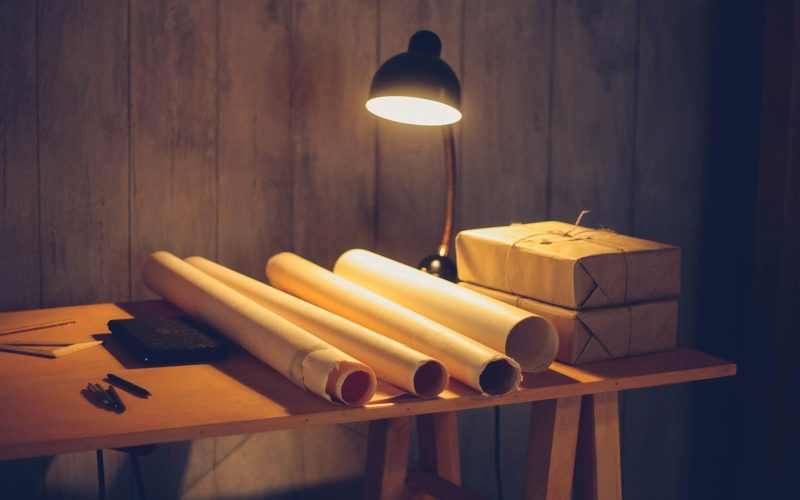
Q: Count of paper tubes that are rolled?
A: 4